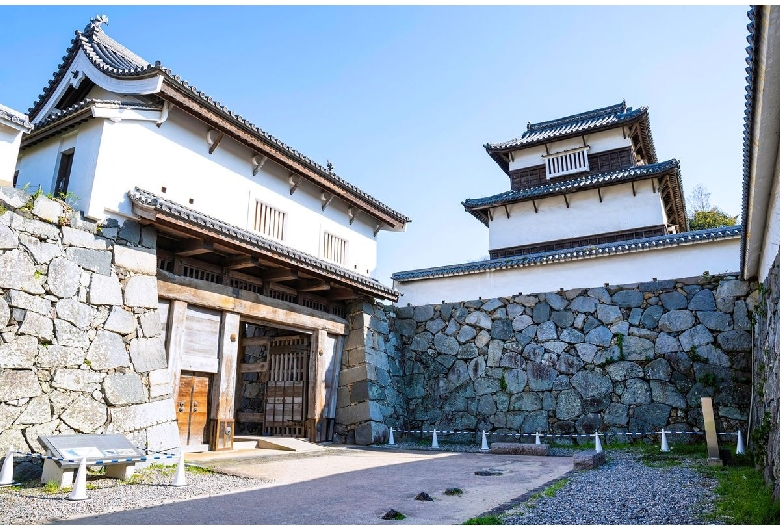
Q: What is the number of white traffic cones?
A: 10